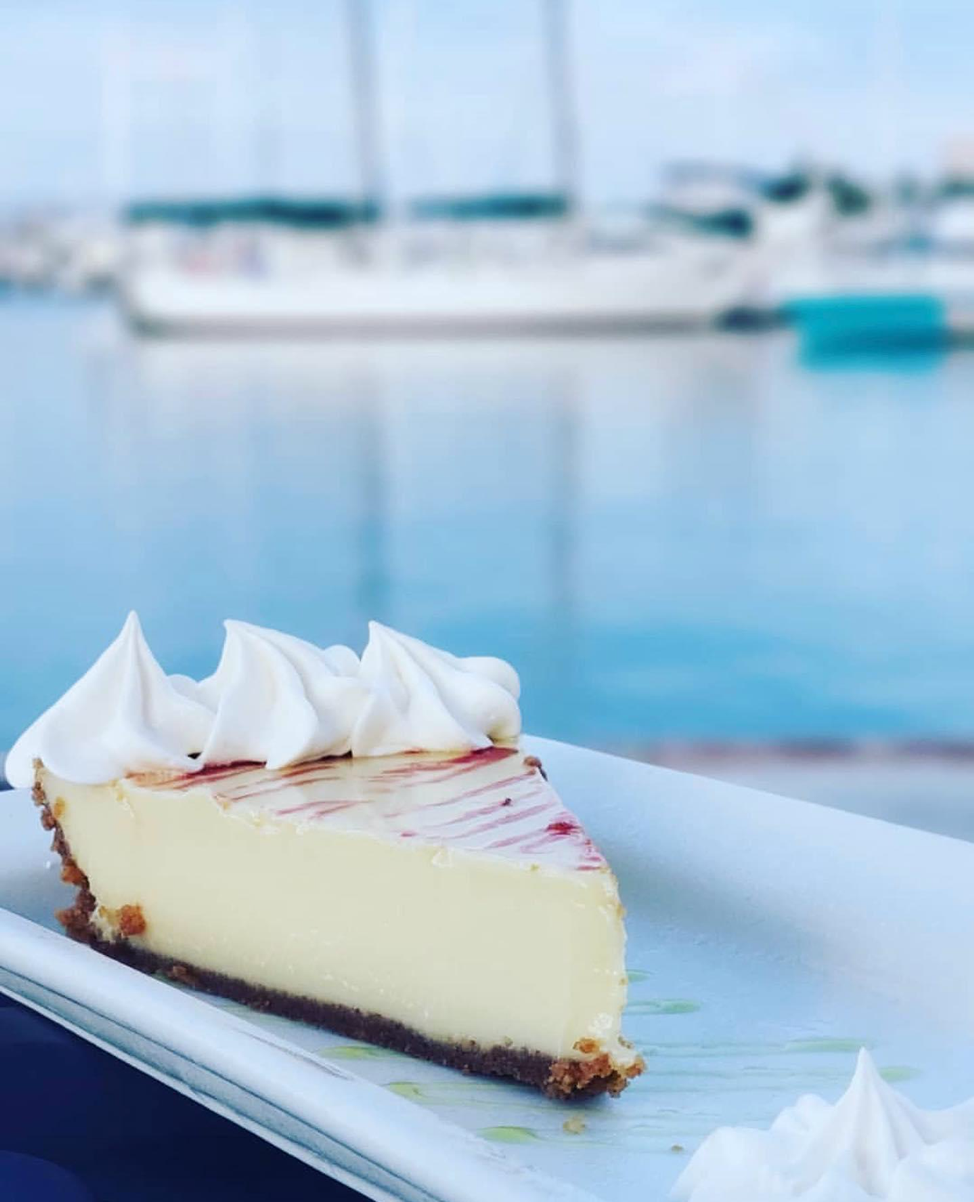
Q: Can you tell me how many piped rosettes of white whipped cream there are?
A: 4